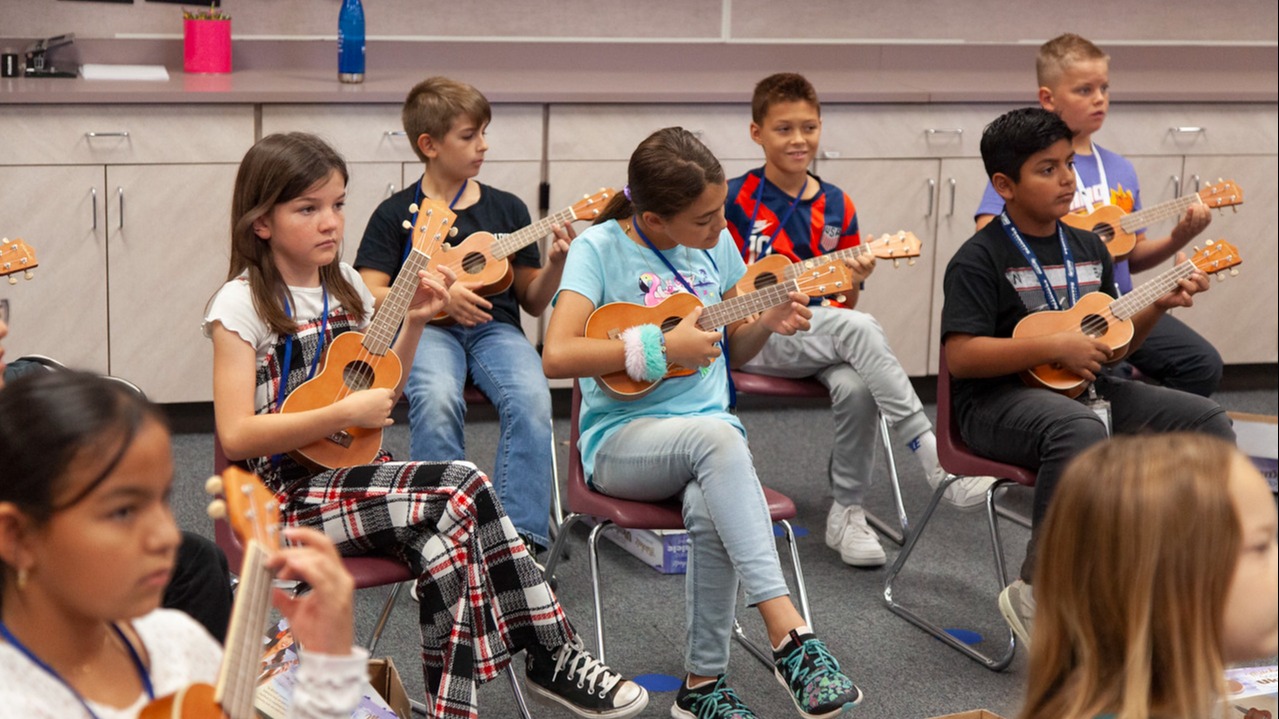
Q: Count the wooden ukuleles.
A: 8